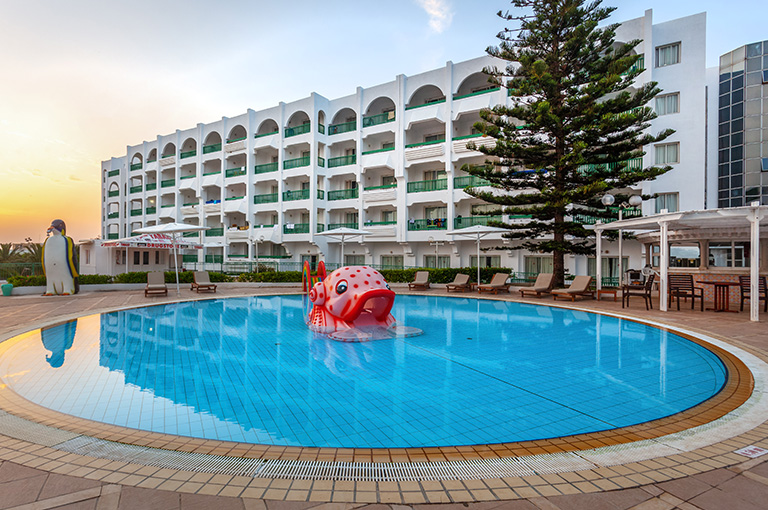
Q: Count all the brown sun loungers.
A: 7